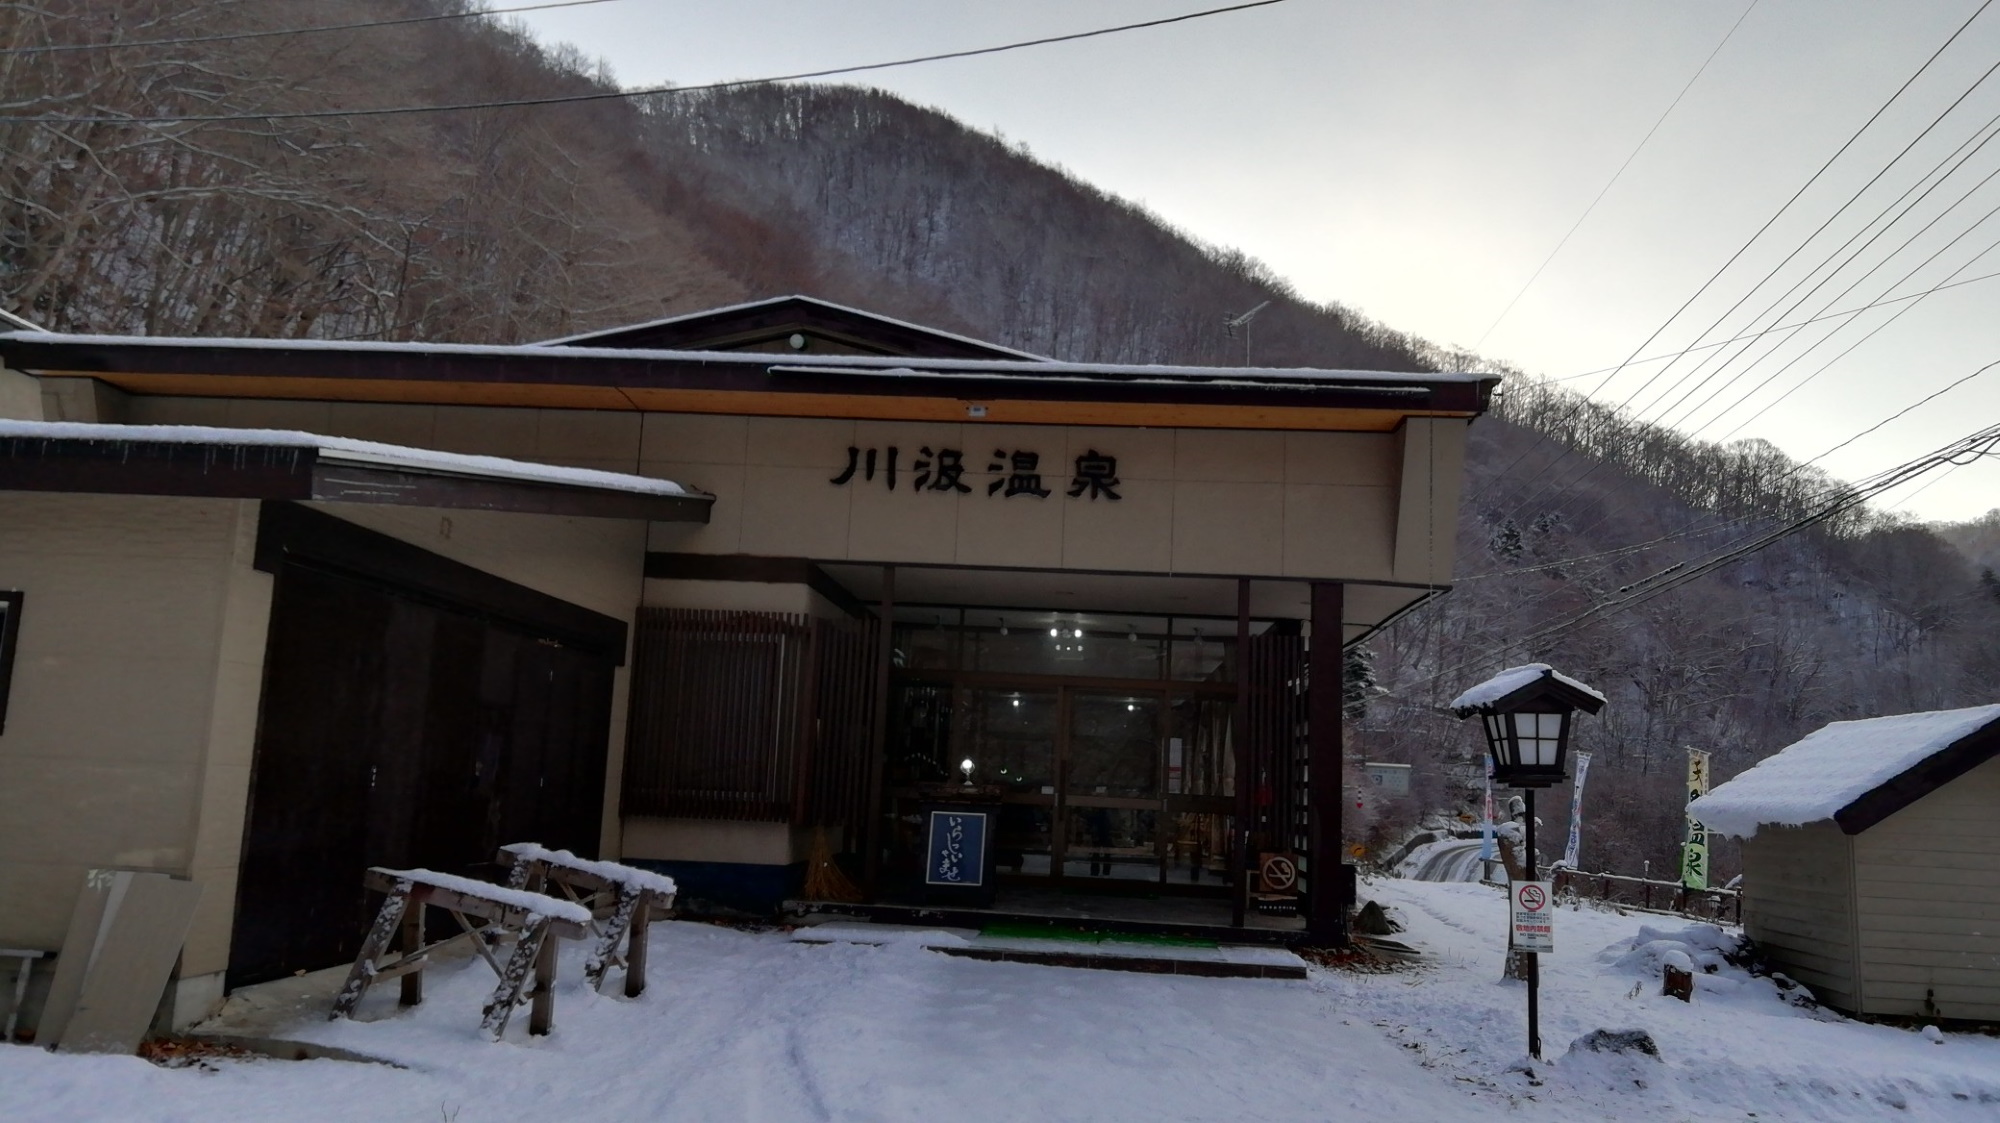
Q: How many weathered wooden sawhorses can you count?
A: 2